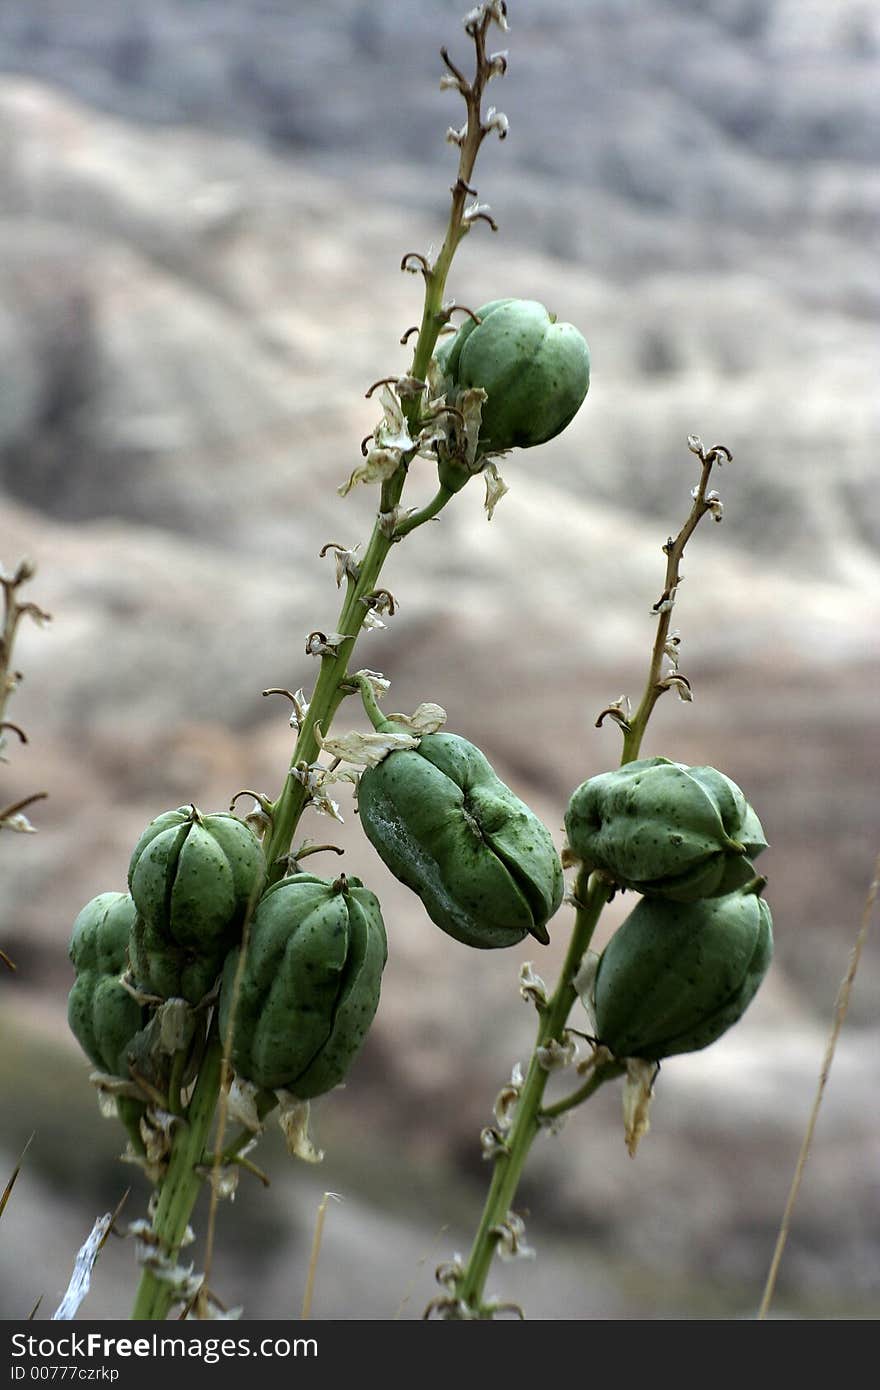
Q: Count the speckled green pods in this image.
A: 7